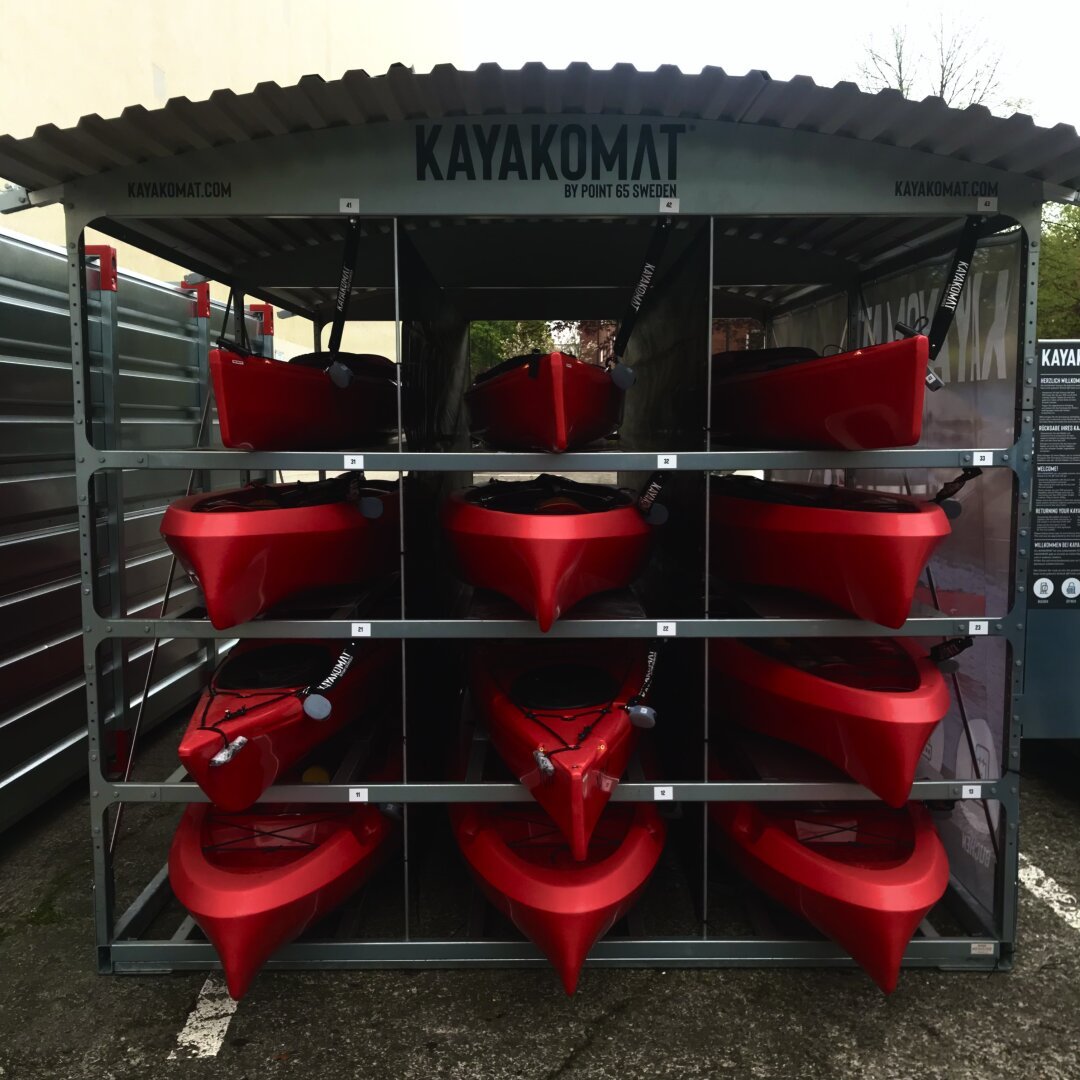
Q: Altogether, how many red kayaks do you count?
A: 12